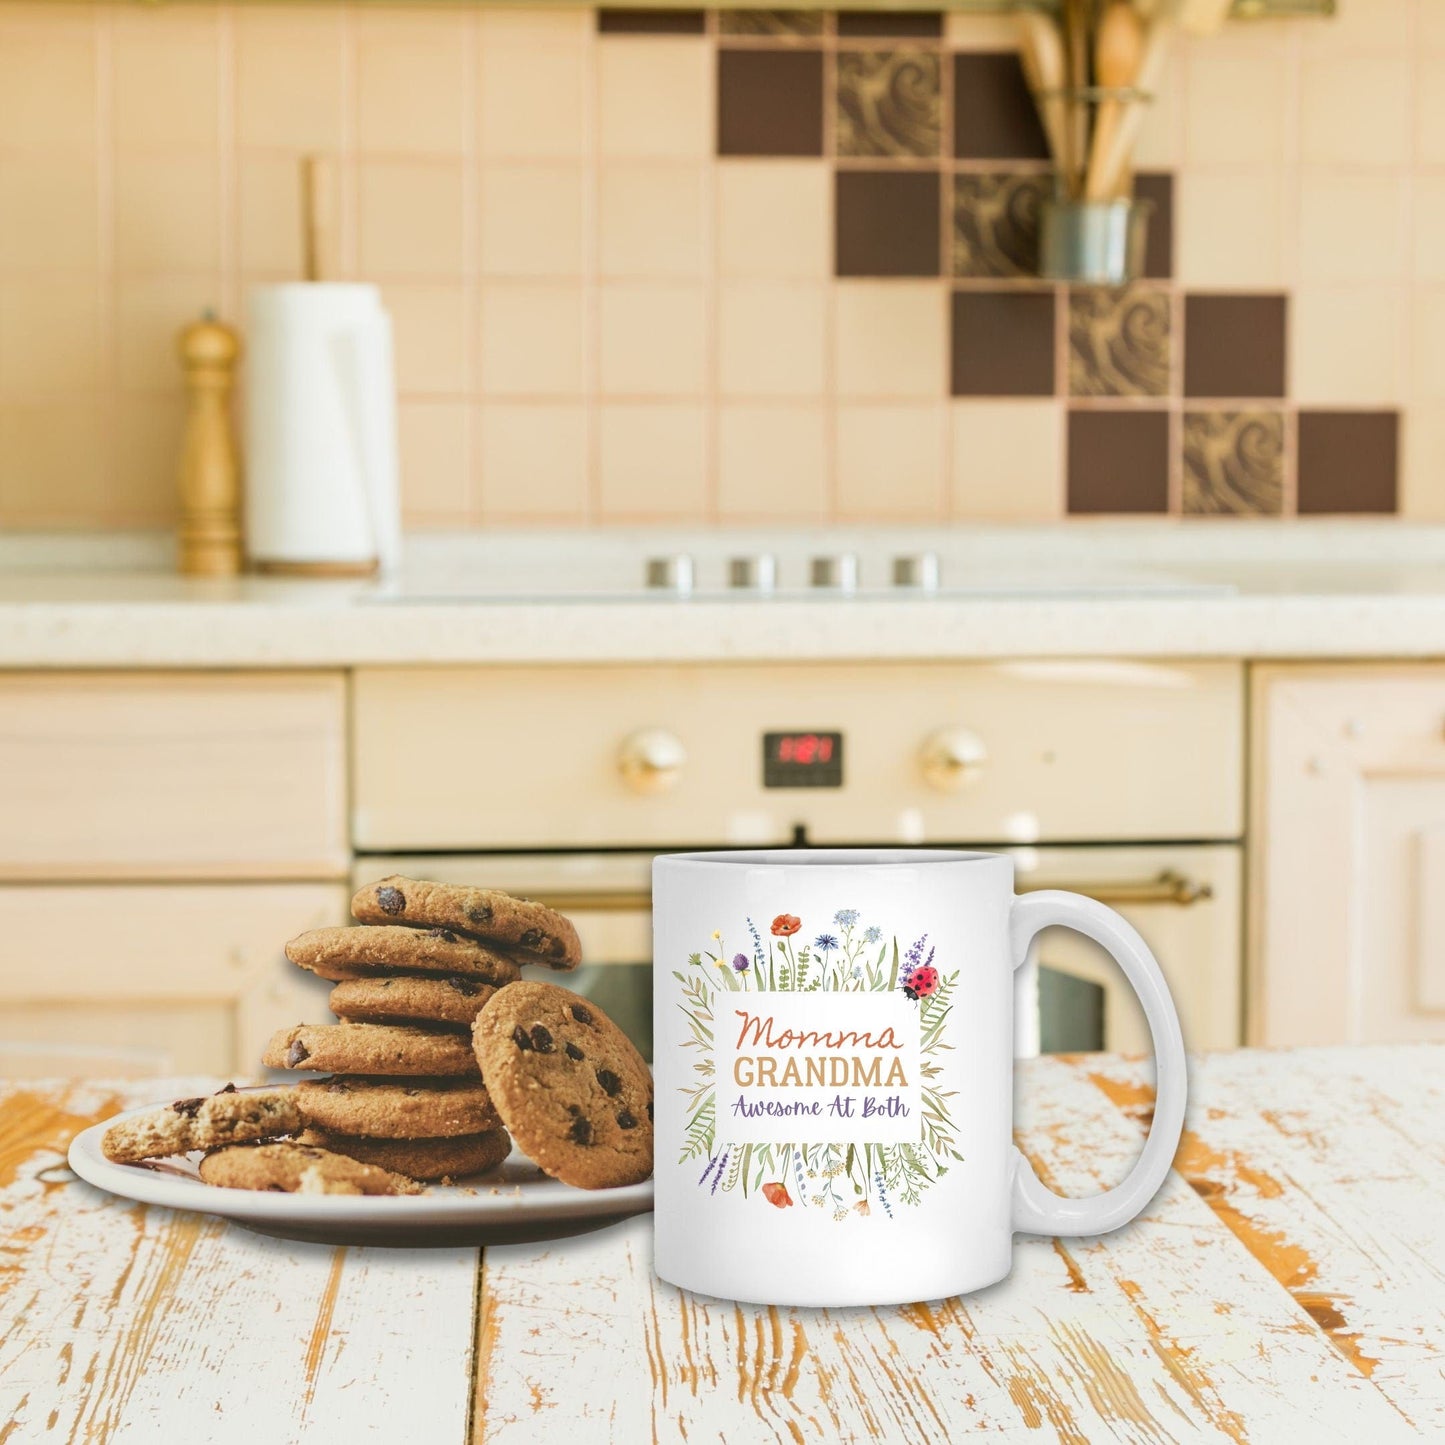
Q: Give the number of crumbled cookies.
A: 2